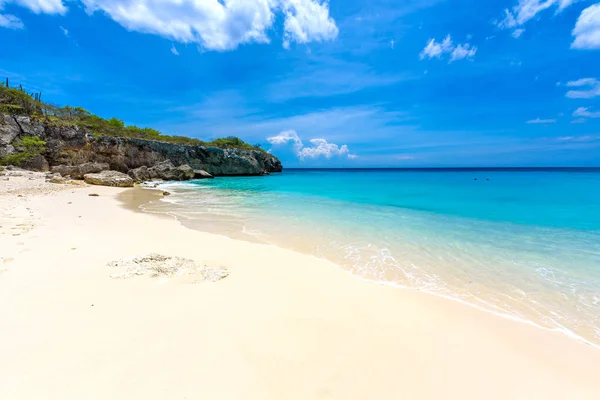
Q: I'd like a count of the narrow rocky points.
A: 1